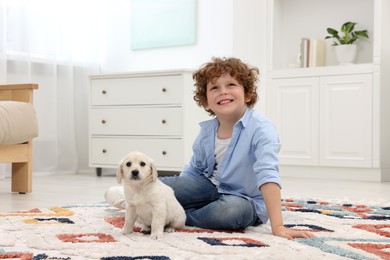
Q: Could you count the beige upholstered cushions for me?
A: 1